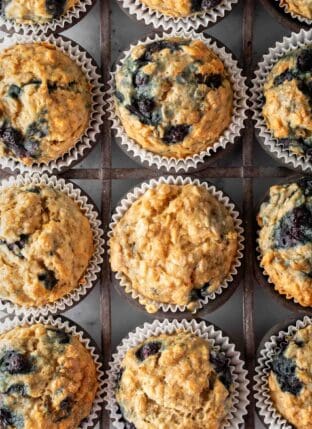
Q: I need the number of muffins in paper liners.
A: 12